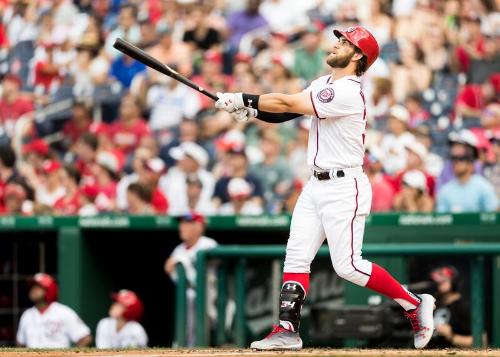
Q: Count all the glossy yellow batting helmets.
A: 0